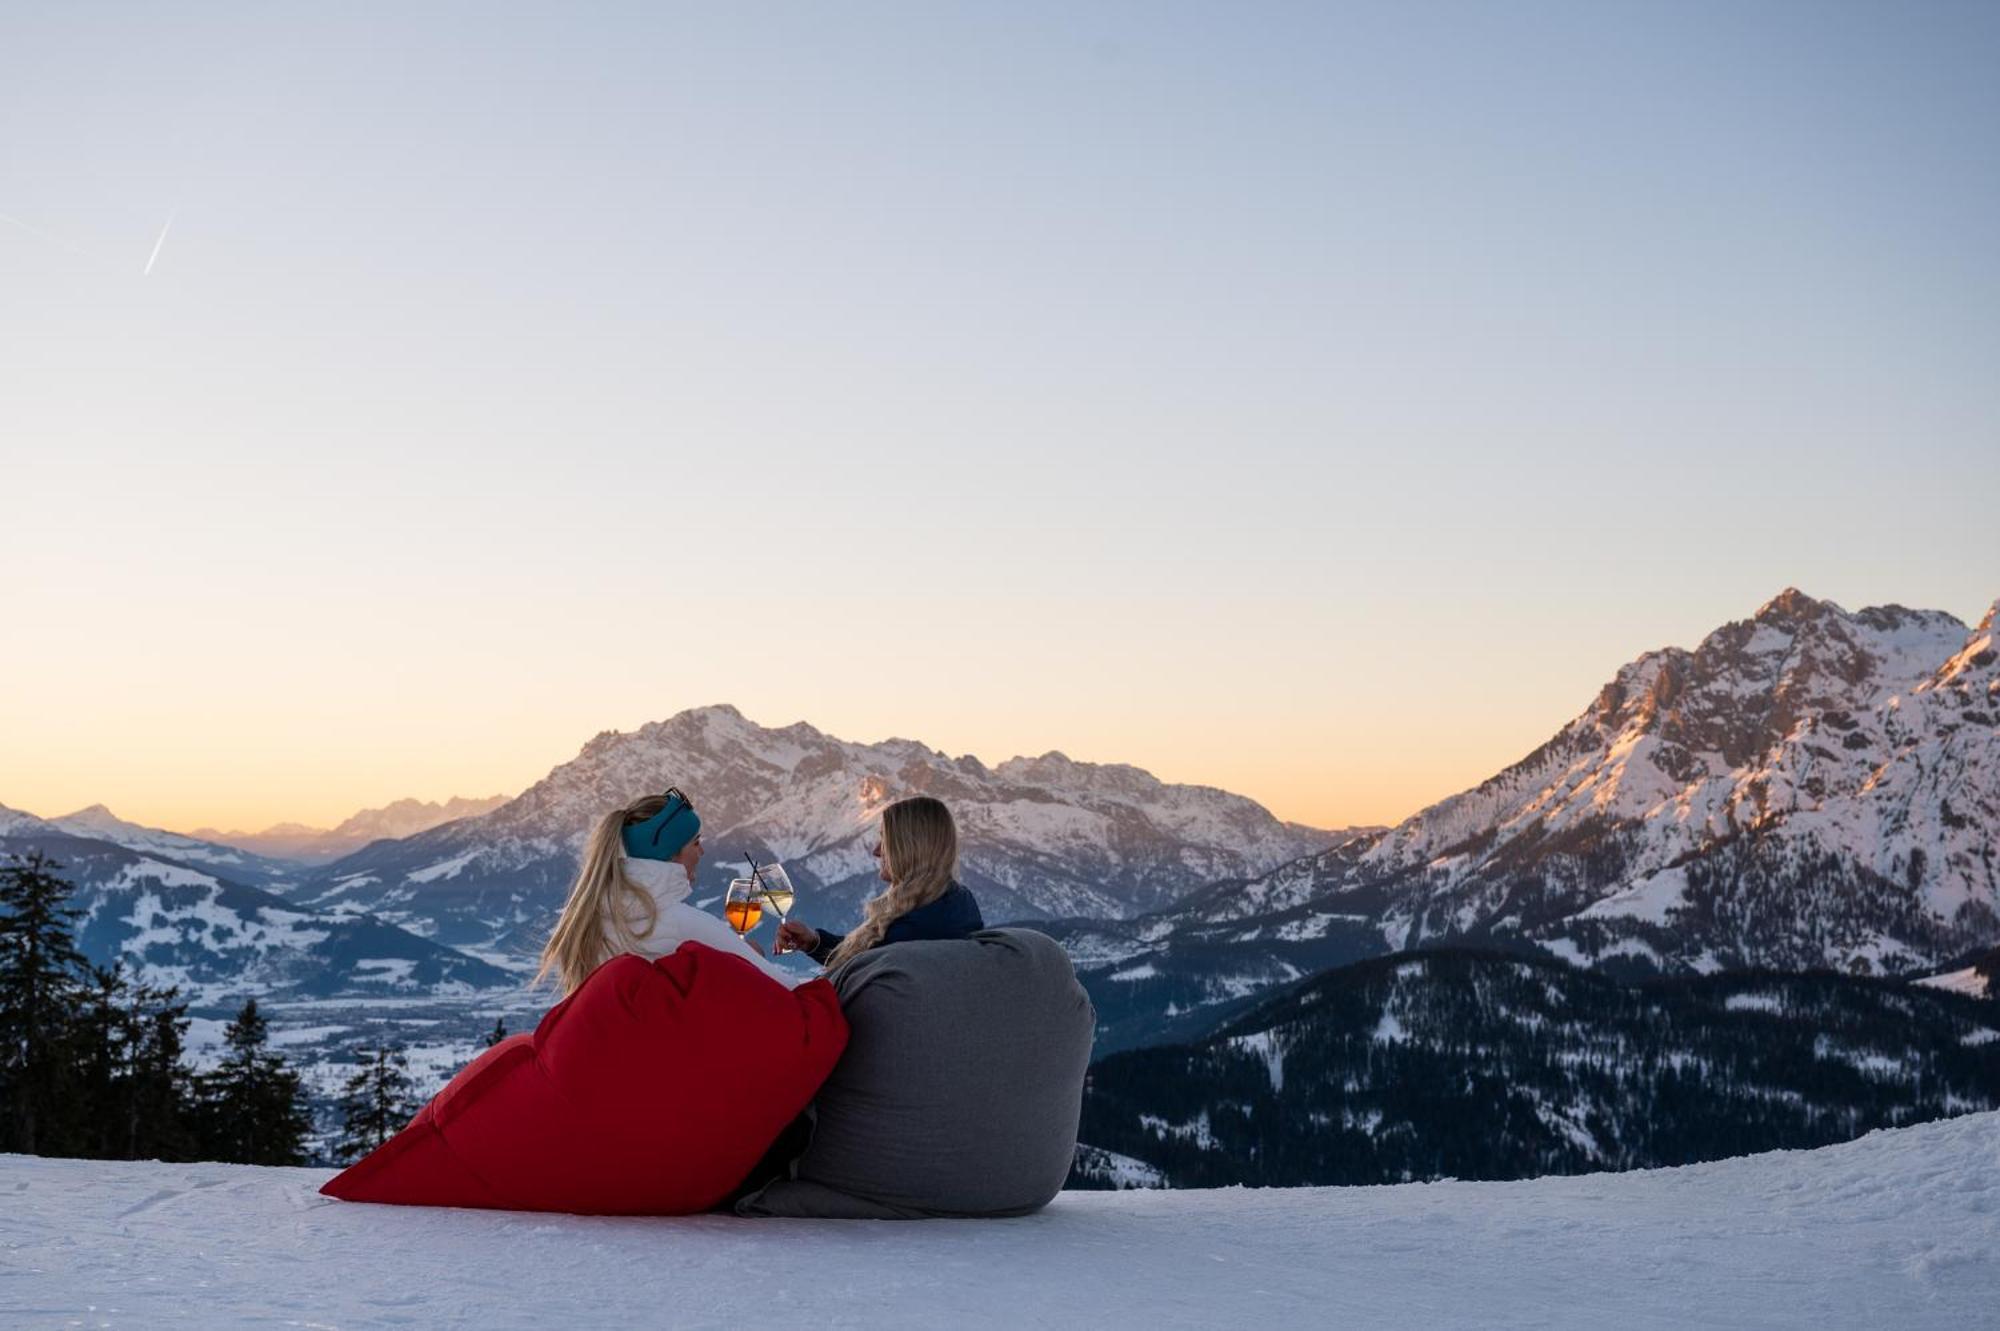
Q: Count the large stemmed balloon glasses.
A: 2